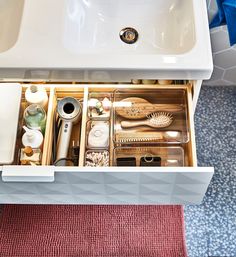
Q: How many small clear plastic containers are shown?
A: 3